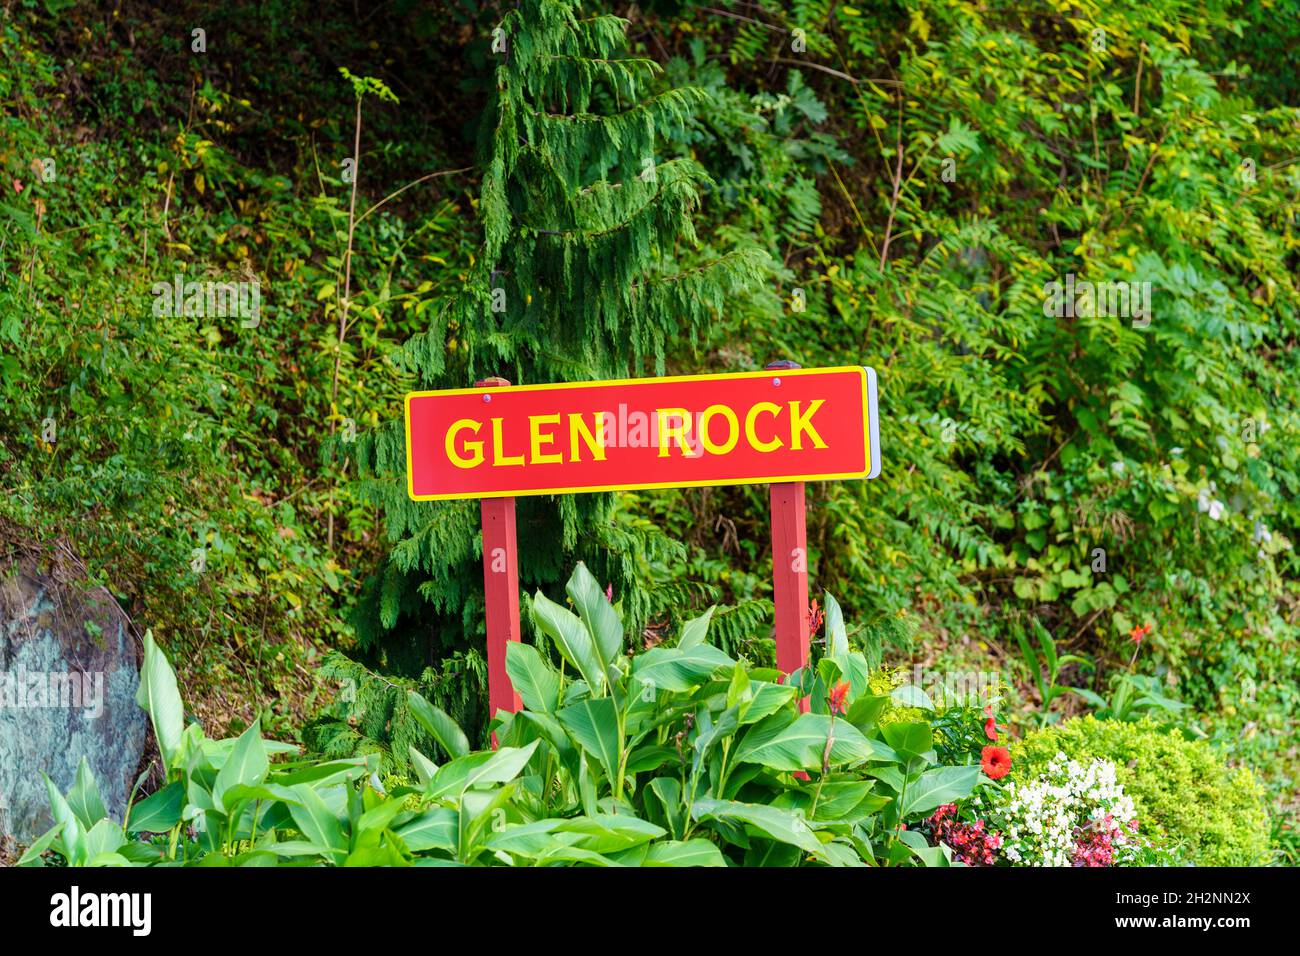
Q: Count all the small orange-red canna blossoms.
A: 3